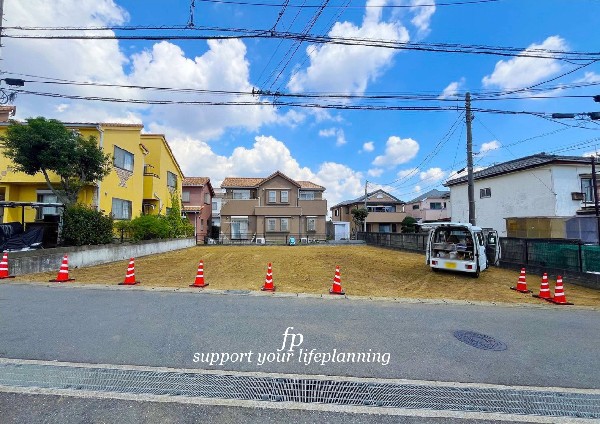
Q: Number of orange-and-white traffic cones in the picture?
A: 9